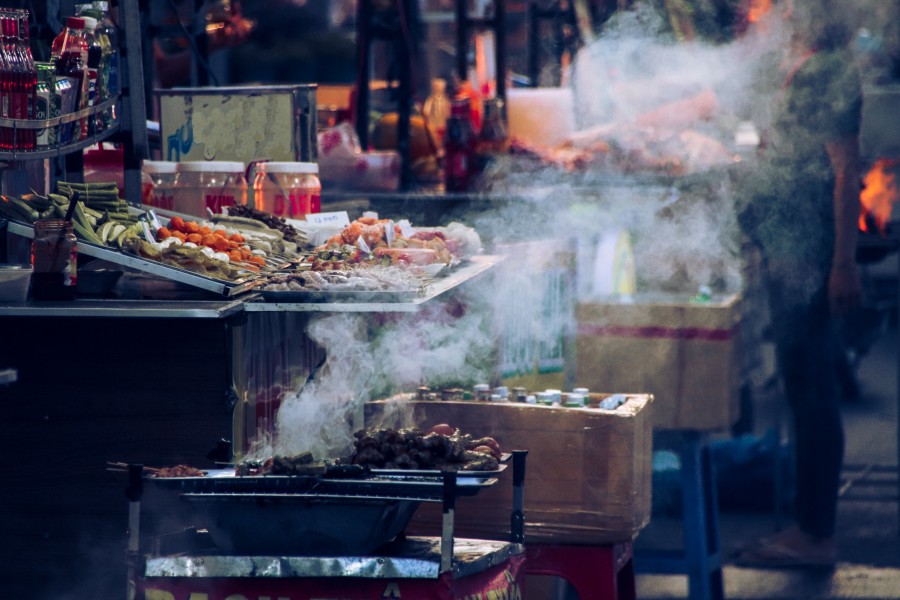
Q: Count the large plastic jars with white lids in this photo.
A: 3